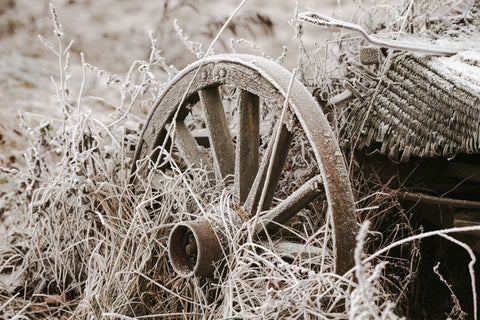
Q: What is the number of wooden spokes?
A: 6